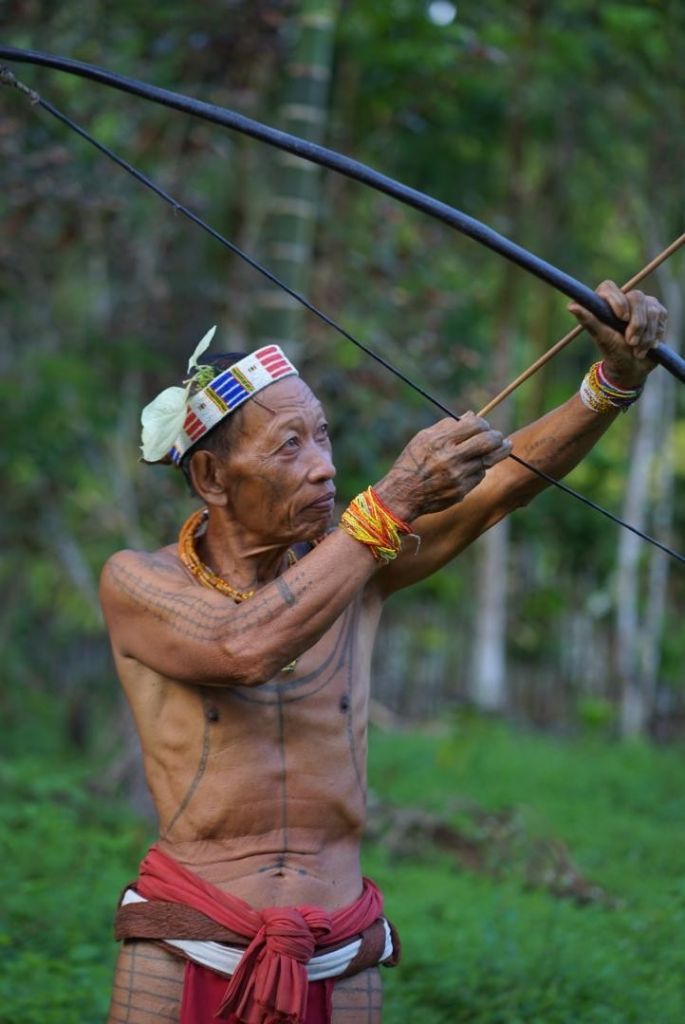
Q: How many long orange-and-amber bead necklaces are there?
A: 1